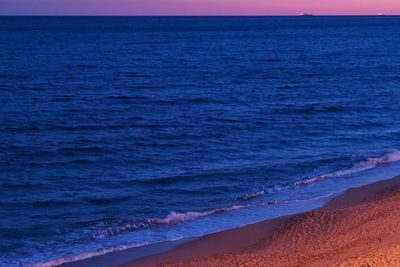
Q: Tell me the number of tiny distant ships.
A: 2